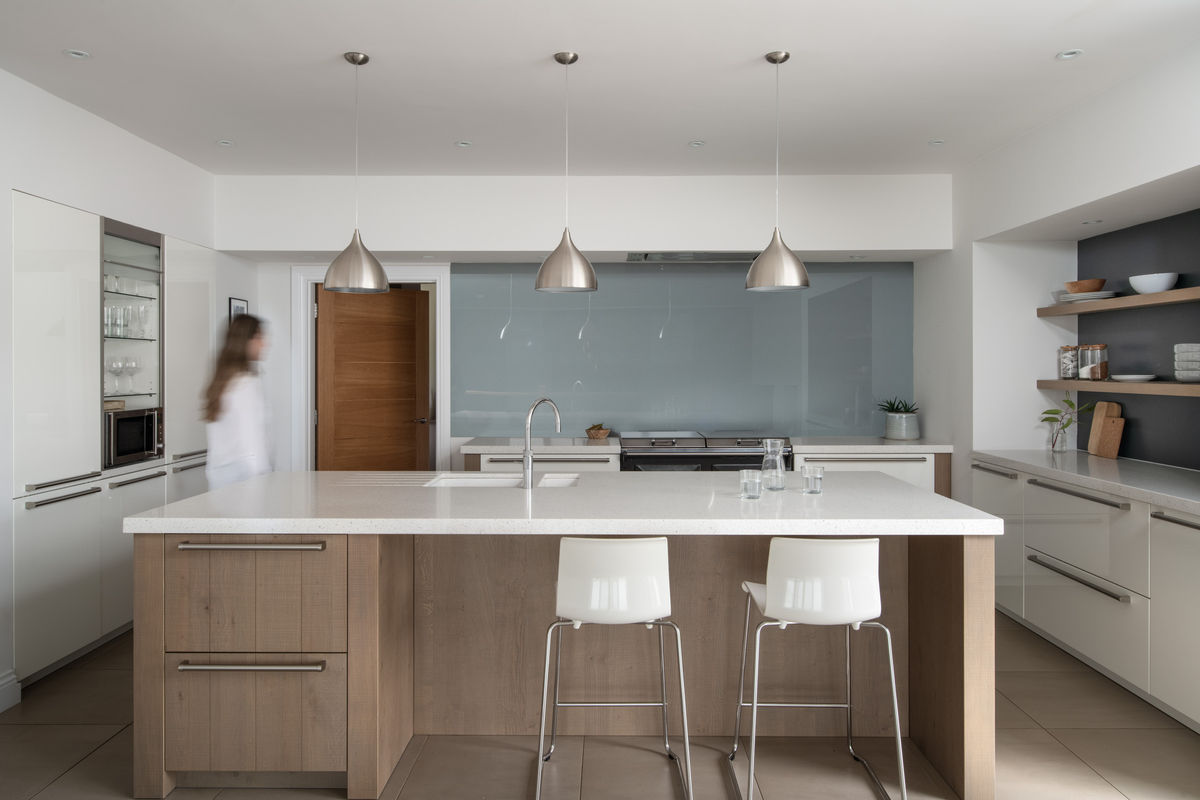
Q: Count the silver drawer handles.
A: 13